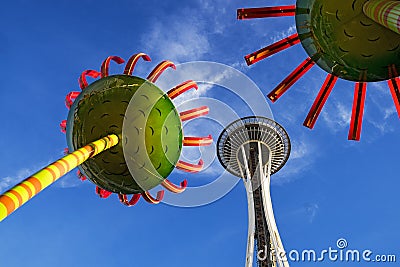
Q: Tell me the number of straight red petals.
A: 6